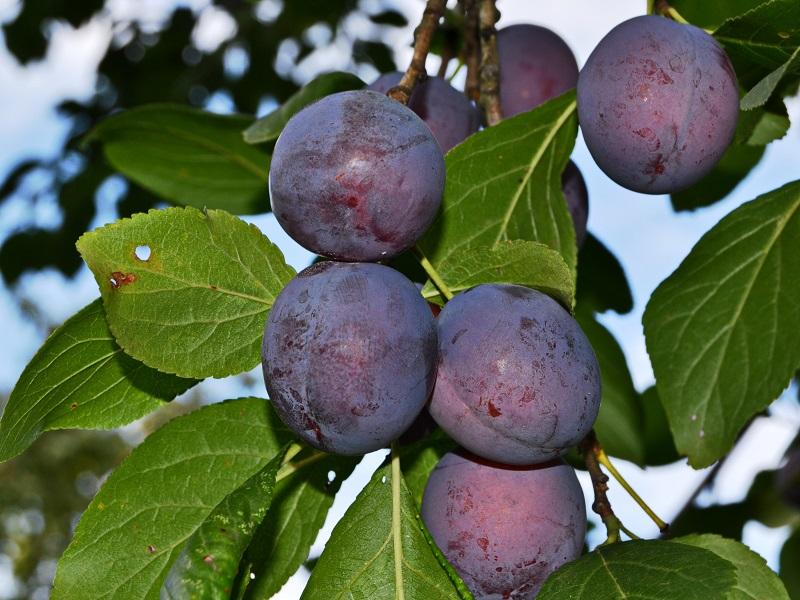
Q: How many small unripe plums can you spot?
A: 0